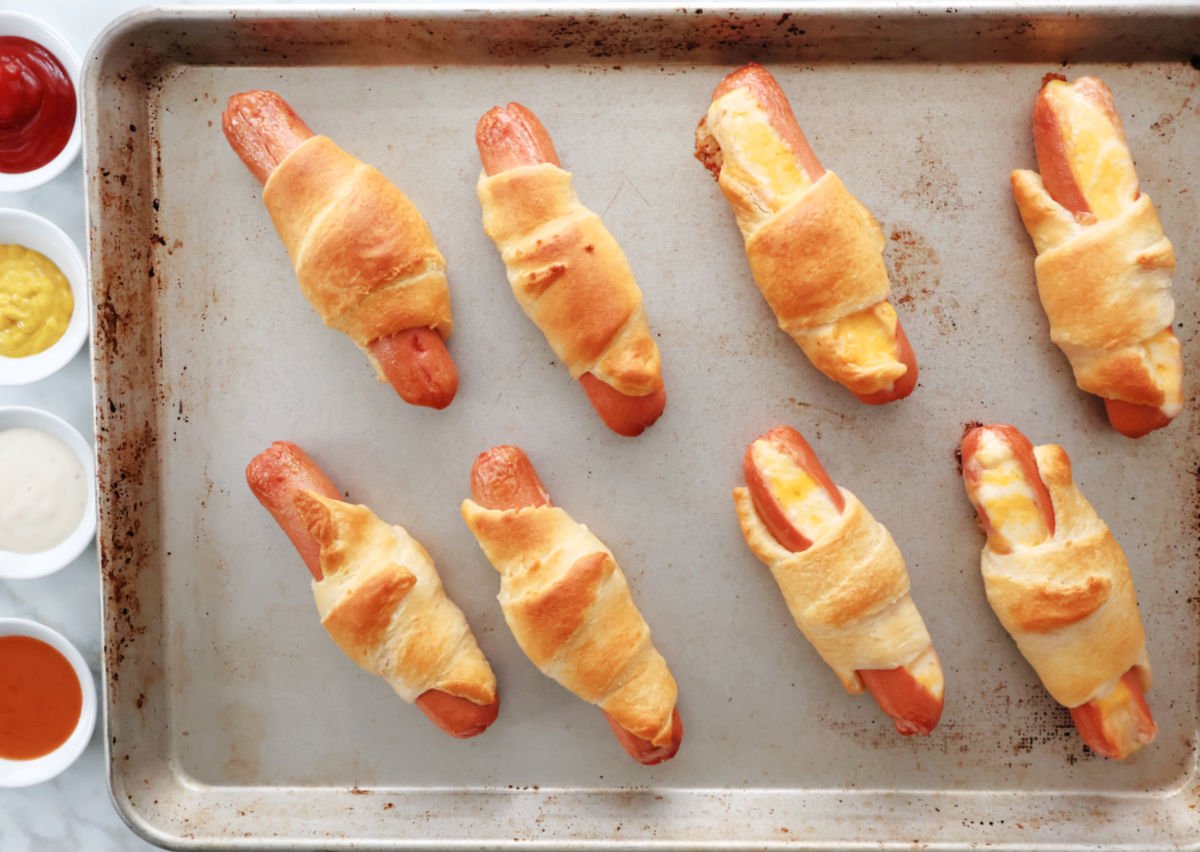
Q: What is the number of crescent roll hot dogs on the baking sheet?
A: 8